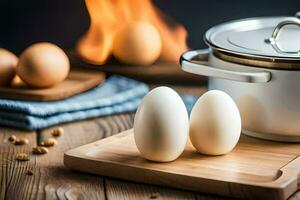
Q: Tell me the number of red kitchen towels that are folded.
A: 0